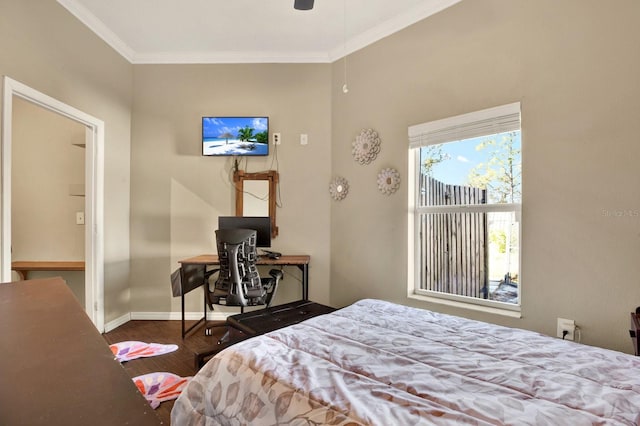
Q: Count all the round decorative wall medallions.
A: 3